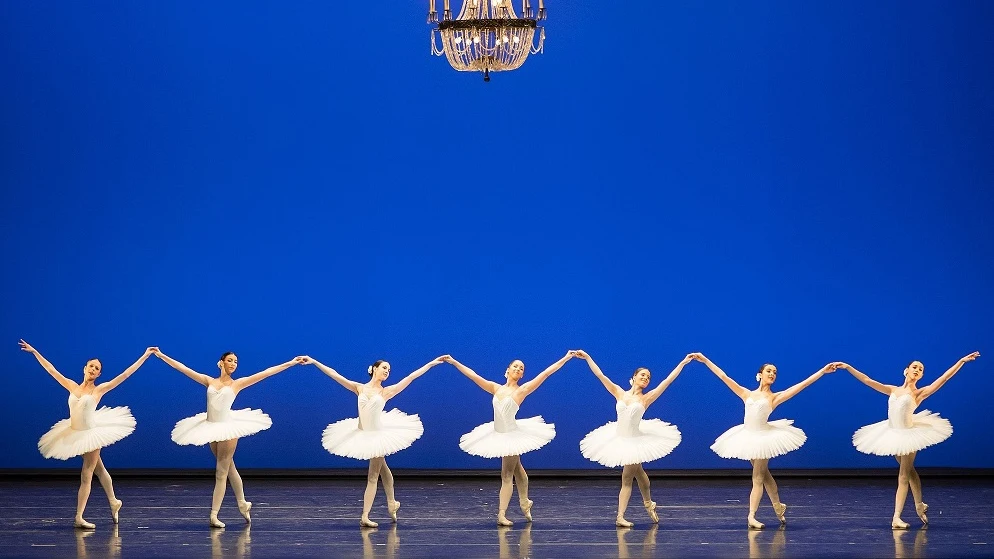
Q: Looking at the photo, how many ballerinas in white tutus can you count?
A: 7